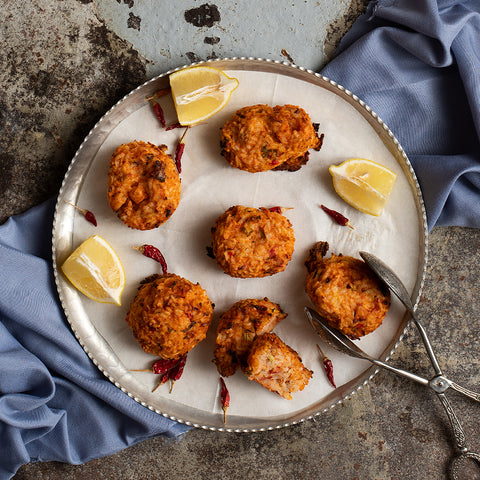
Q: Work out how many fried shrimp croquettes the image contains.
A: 6